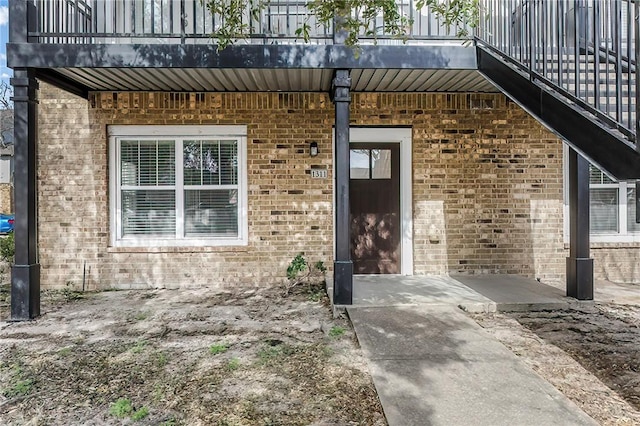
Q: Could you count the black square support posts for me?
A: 3